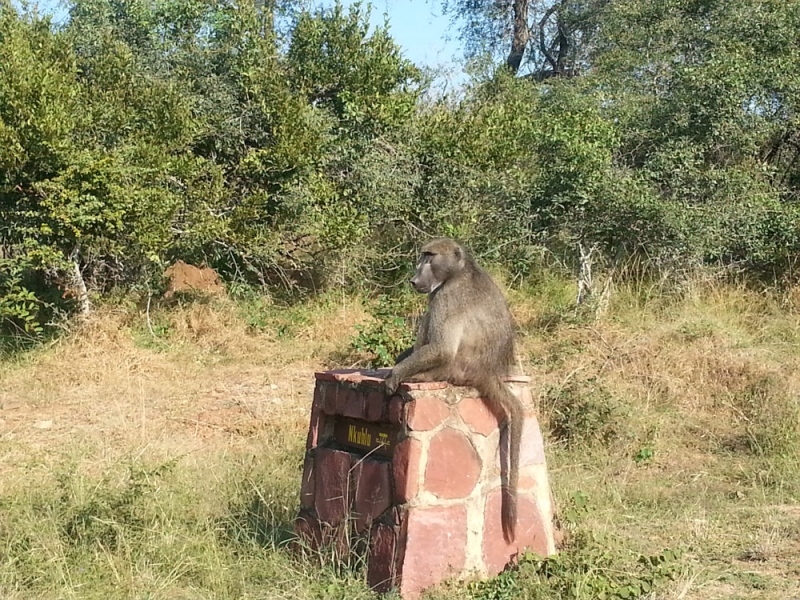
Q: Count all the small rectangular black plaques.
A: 1